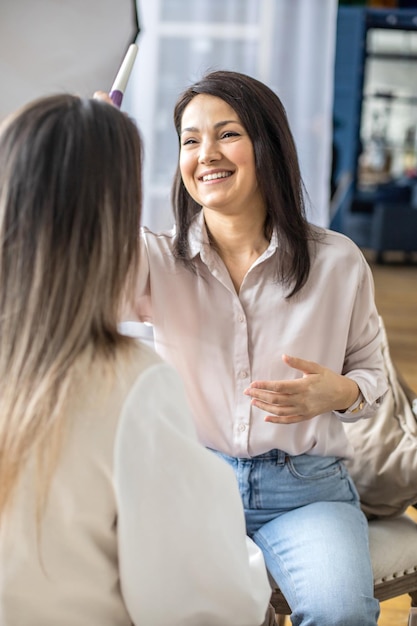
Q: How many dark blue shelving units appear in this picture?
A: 1